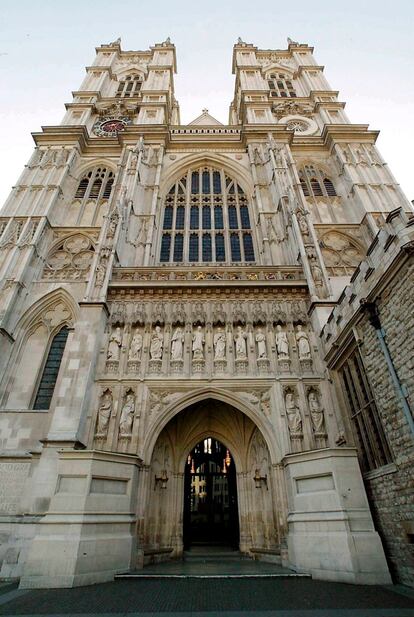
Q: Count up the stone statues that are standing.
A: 14